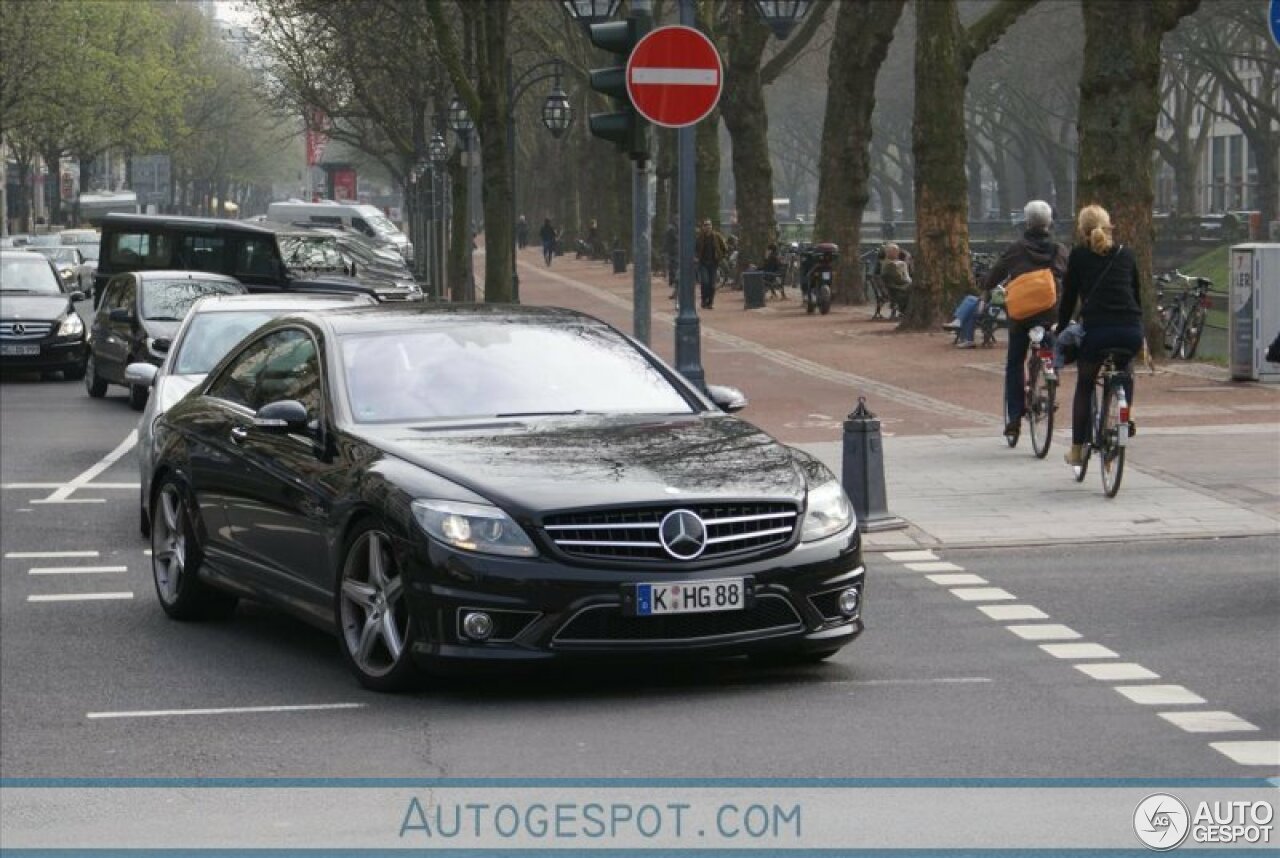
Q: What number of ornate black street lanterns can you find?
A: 5